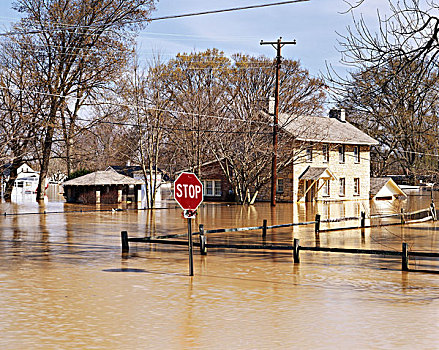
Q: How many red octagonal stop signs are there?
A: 1